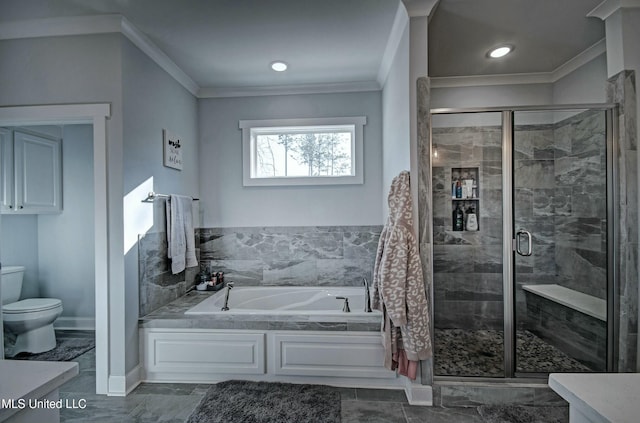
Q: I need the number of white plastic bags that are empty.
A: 0